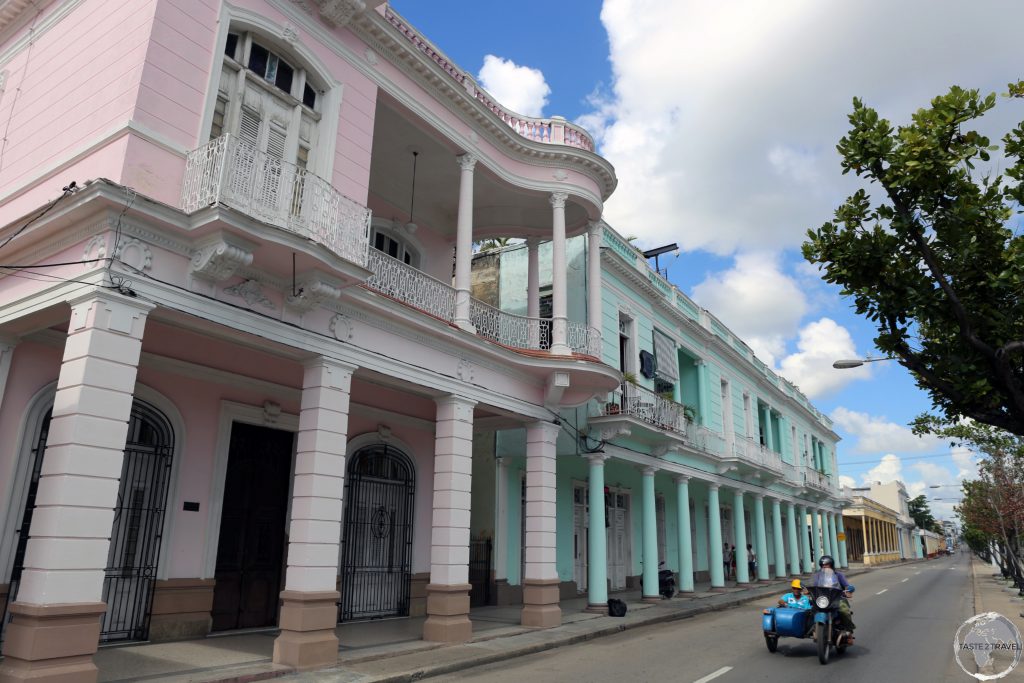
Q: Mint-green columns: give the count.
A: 13